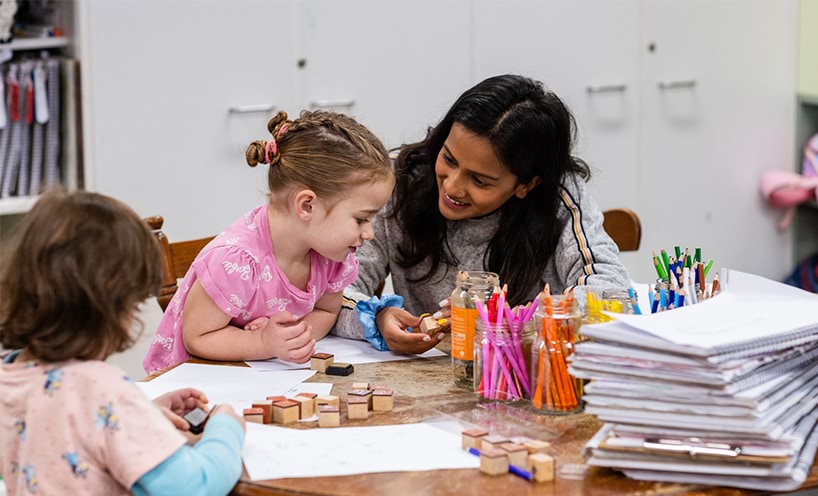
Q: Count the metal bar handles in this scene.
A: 4